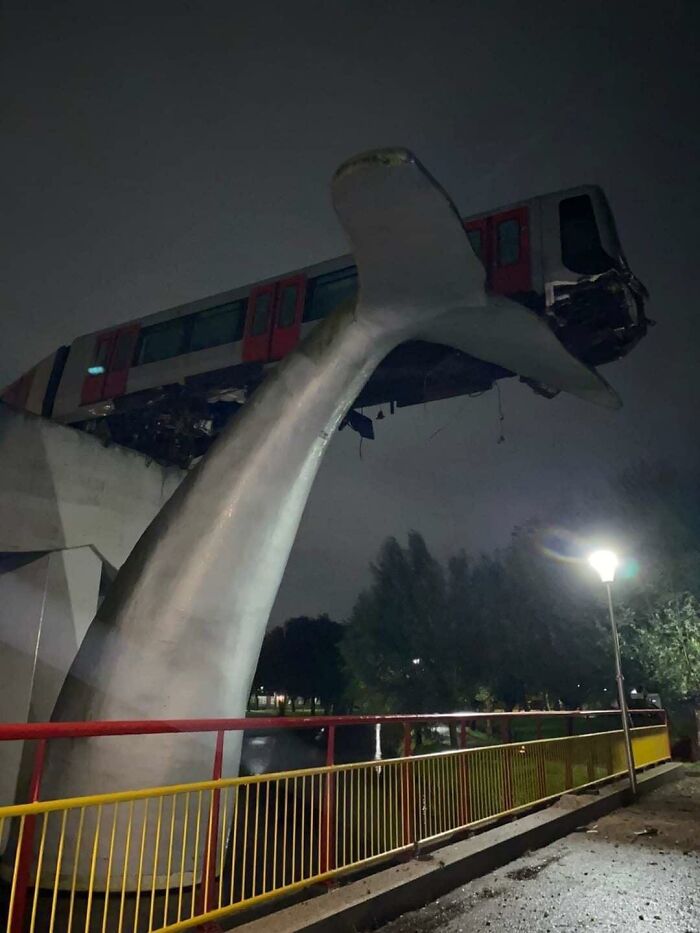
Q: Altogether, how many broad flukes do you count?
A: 2